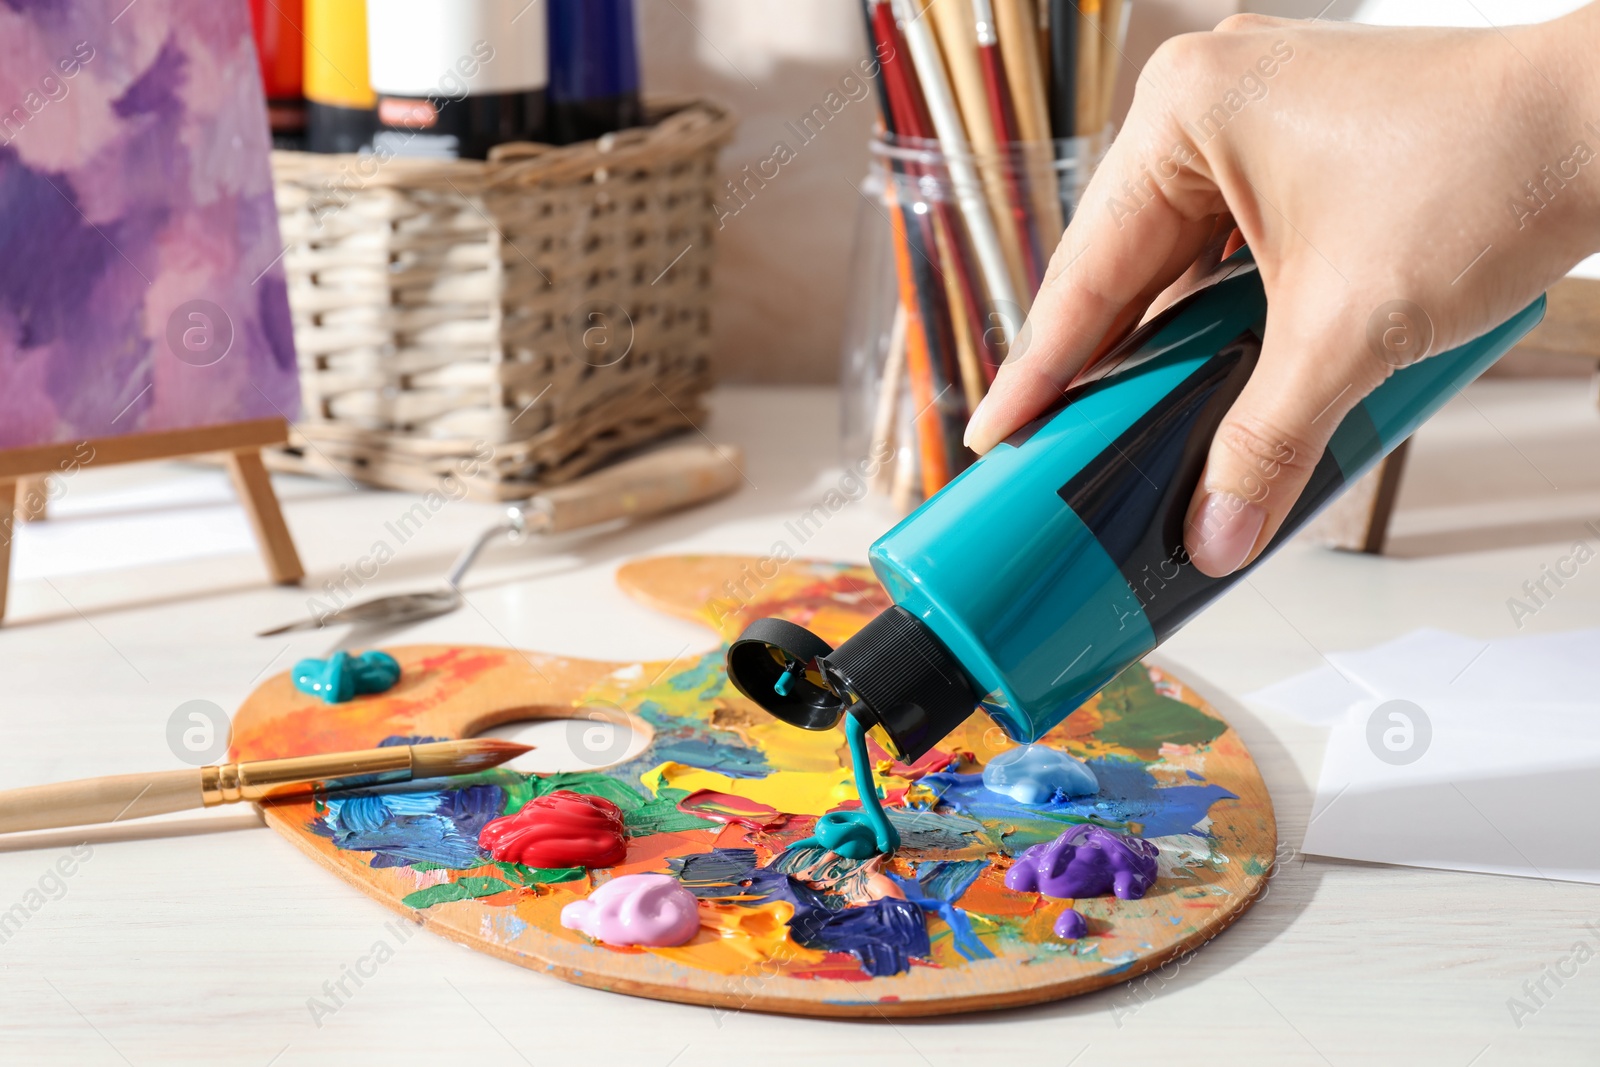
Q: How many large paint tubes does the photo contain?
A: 5